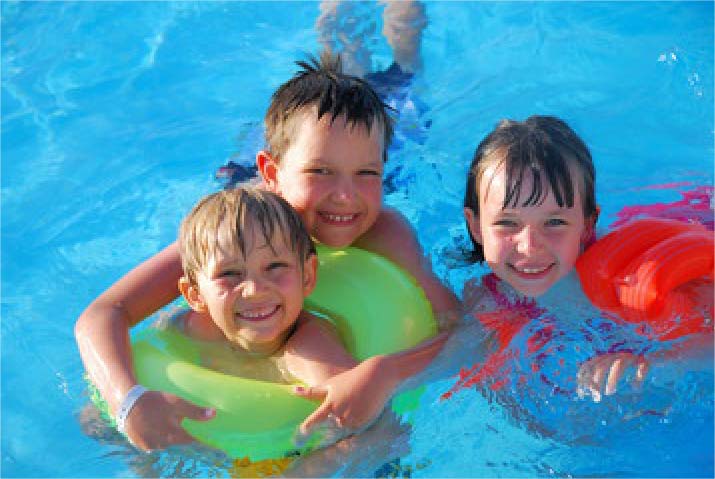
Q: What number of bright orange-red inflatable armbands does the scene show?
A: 1